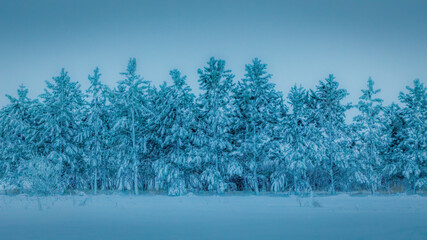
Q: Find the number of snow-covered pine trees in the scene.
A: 11